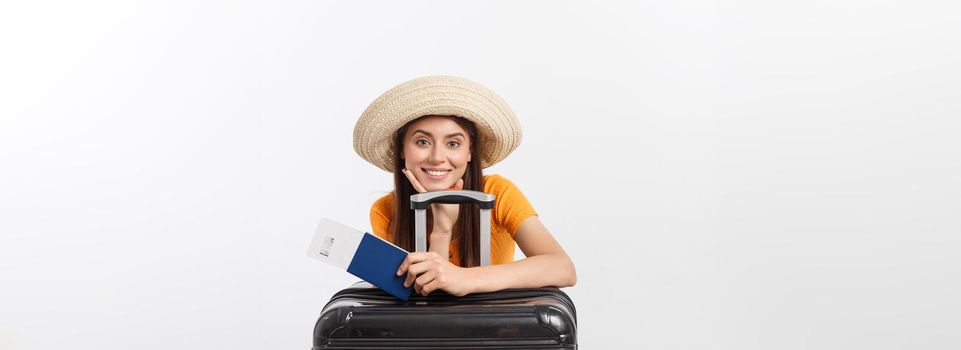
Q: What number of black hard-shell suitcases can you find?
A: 1